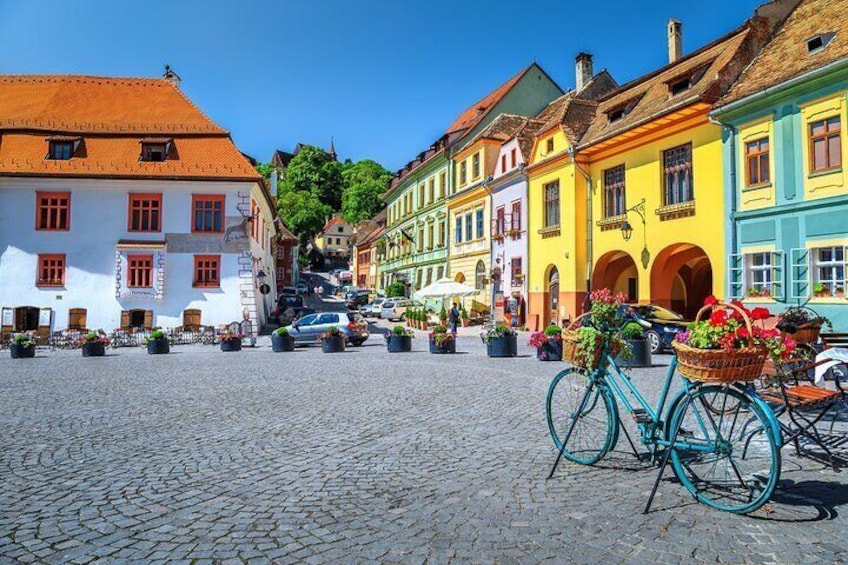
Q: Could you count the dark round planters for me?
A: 11